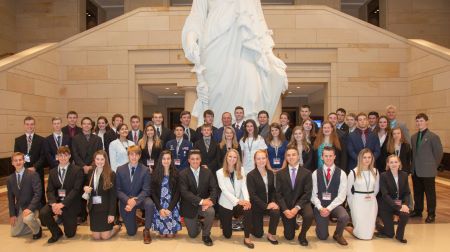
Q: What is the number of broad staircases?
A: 2